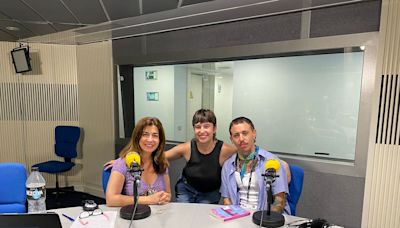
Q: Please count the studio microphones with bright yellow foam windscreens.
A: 2